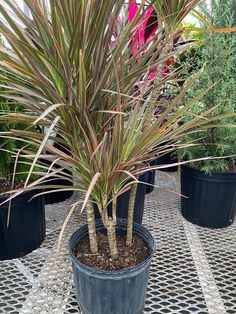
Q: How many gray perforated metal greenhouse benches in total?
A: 1